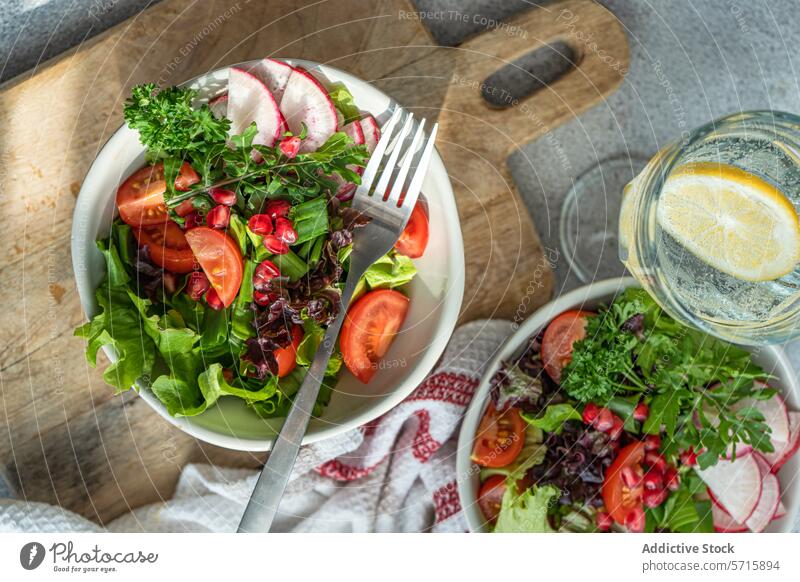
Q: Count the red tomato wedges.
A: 10